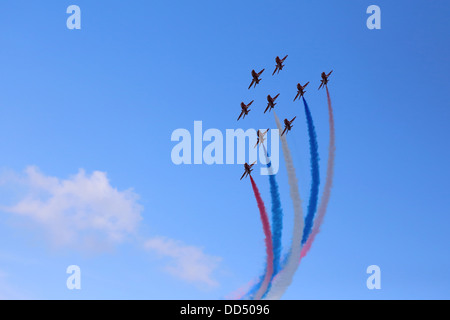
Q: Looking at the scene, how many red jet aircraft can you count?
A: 9